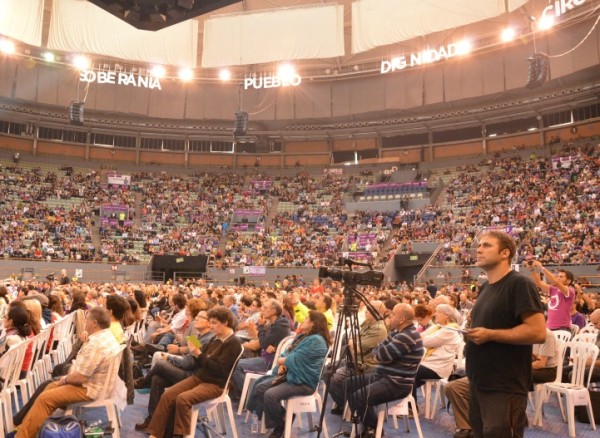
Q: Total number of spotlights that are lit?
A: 10